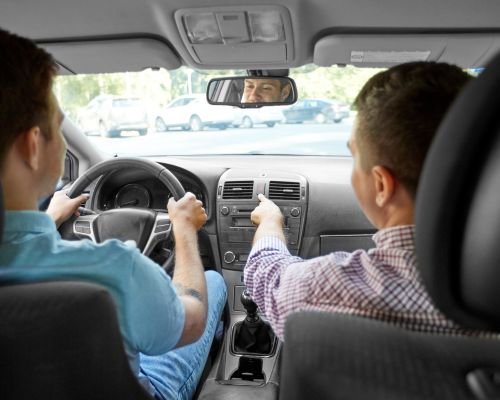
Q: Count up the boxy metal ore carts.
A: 0